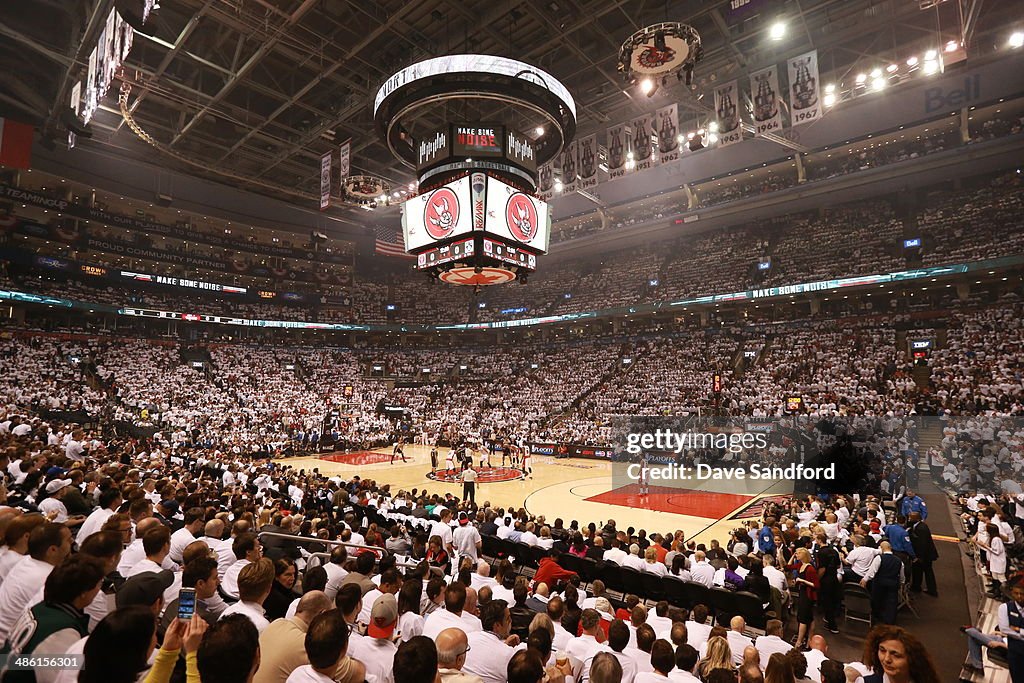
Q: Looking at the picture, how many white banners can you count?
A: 11